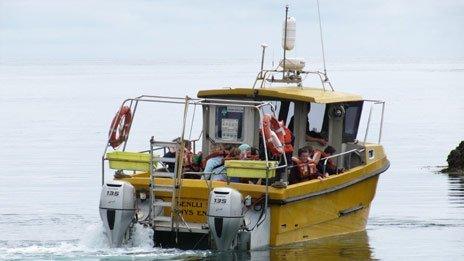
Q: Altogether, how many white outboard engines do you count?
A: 2